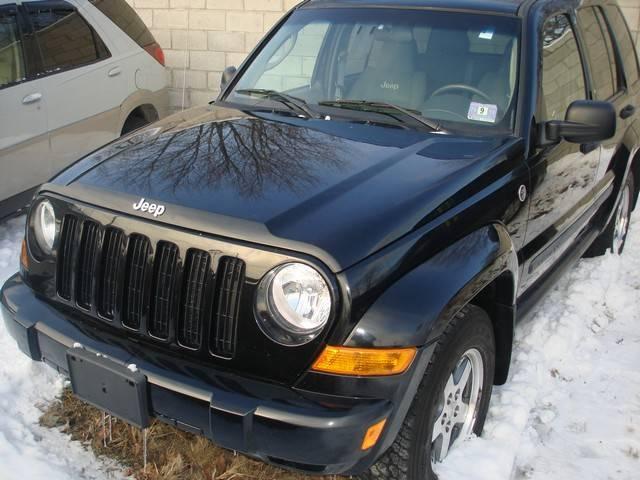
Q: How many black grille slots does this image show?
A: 7